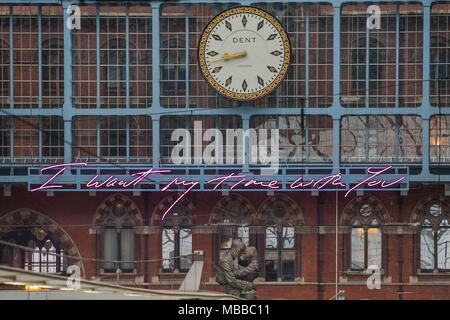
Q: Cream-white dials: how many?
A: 1